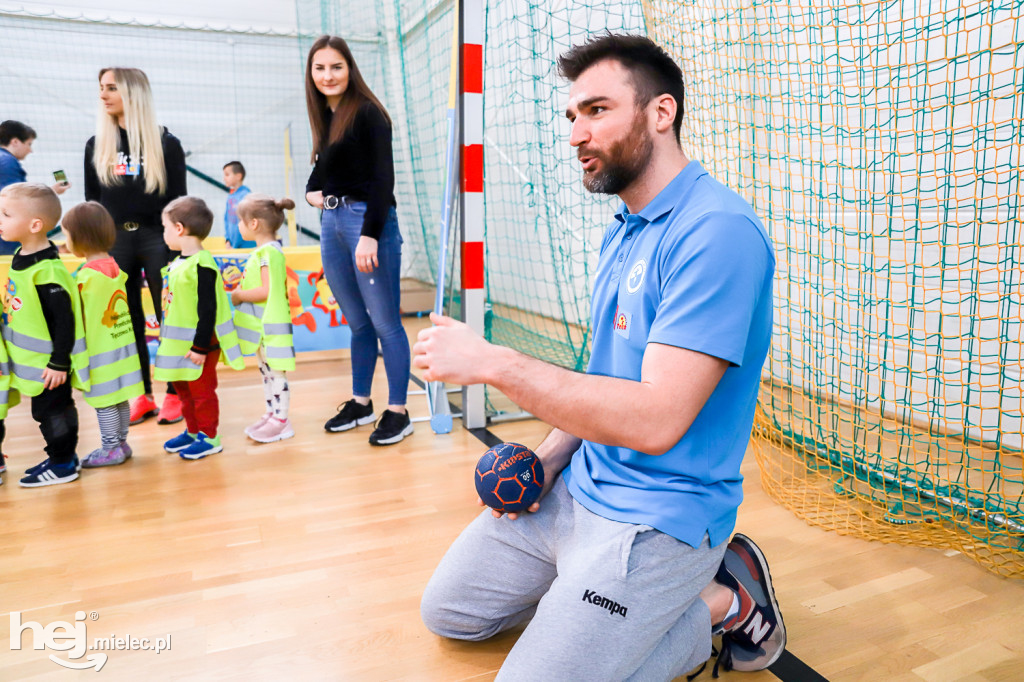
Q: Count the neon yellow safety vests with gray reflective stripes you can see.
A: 5